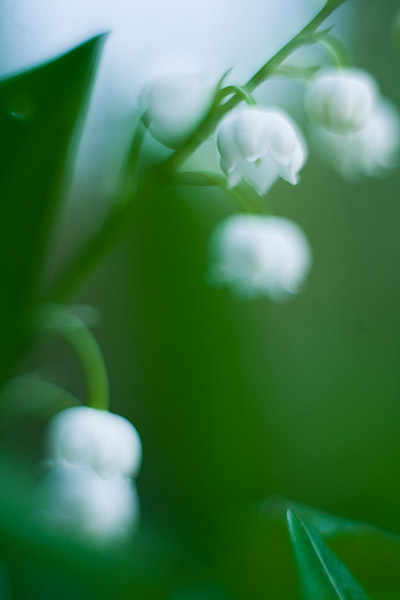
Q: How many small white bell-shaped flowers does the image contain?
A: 7